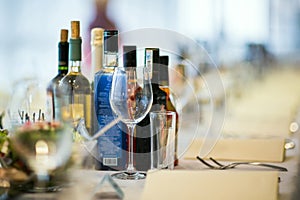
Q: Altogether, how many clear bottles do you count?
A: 2